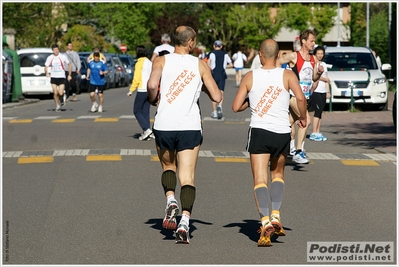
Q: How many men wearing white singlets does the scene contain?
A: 2